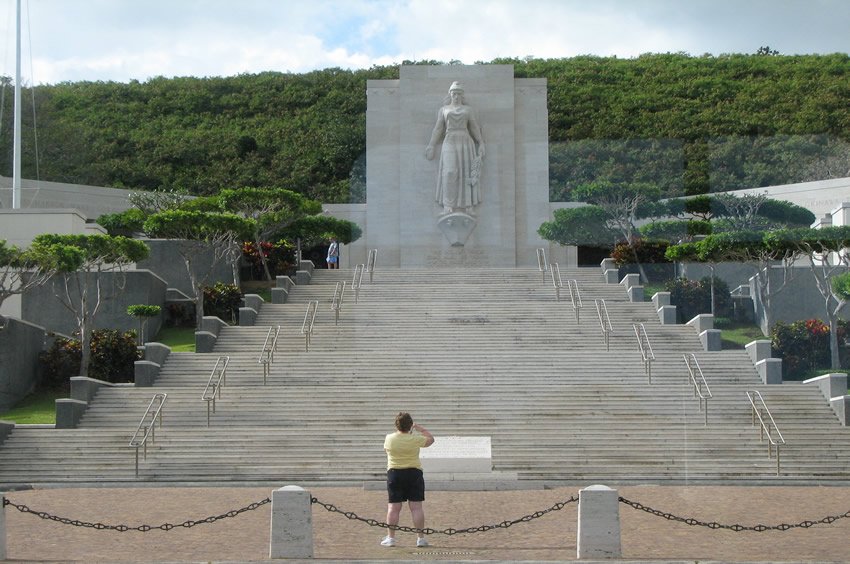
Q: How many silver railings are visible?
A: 14